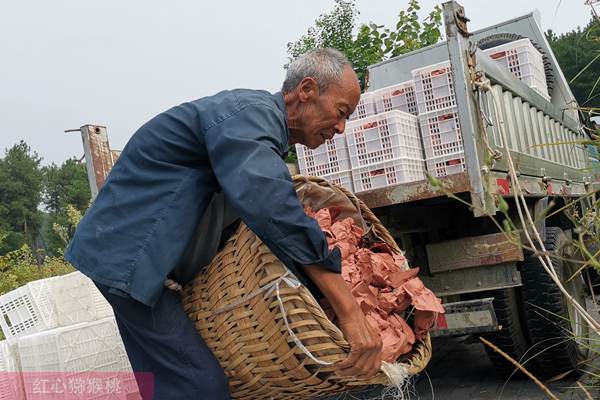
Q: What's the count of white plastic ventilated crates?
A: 13